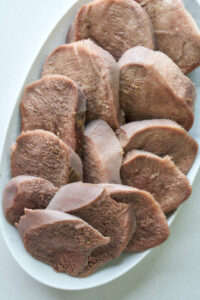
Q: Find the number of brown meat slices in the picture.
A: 13